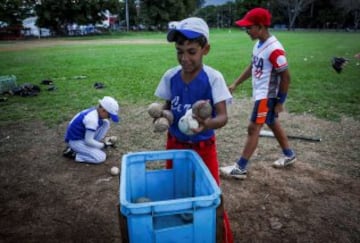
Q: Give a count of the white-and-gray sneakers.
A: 2